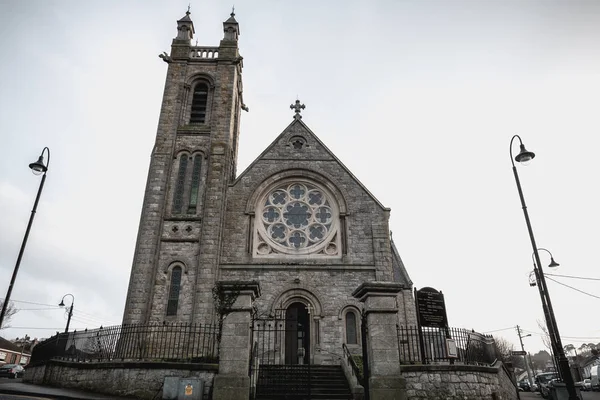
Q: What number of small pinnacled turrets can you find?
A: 2